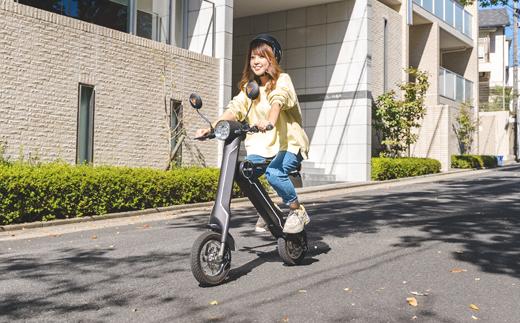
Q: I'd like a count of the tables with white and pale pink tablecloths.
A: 0